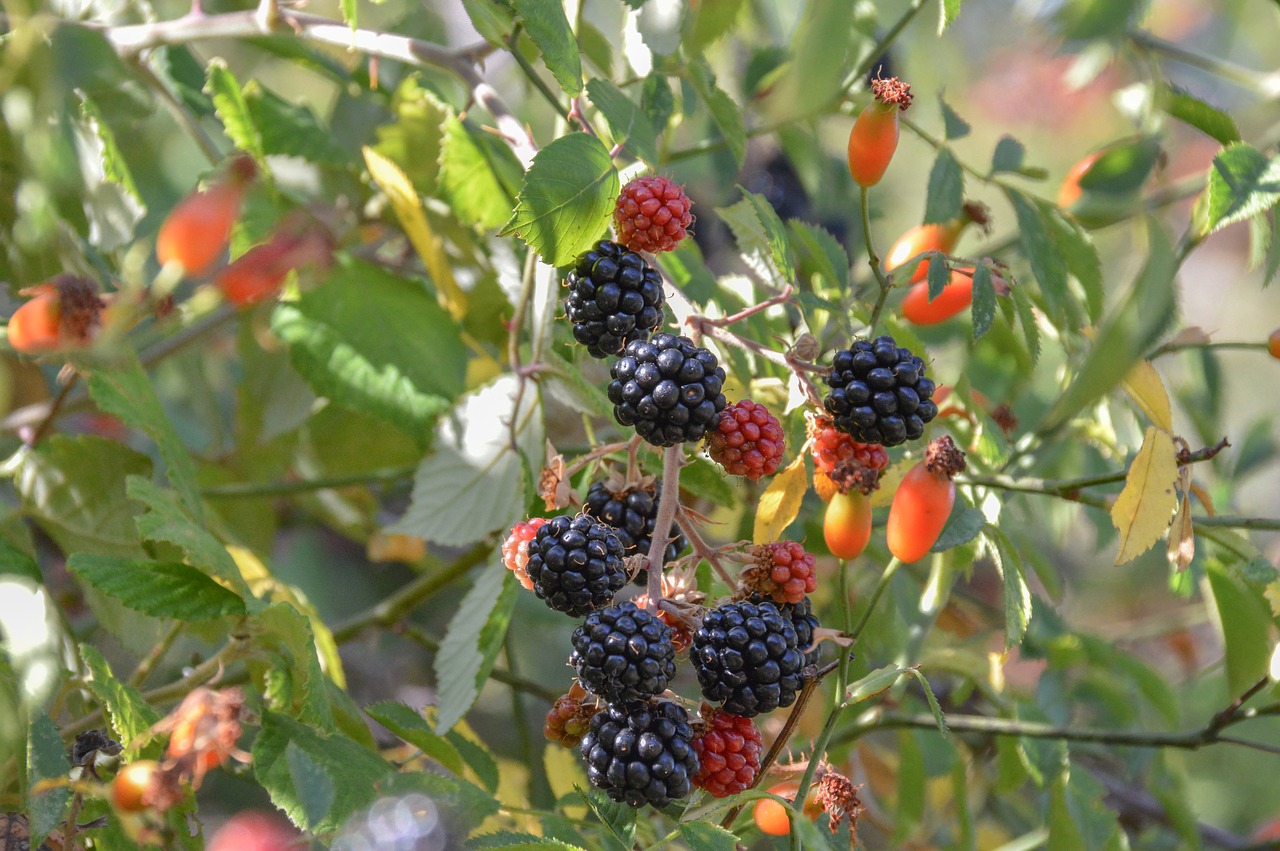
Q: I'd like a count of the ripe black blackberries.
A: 9